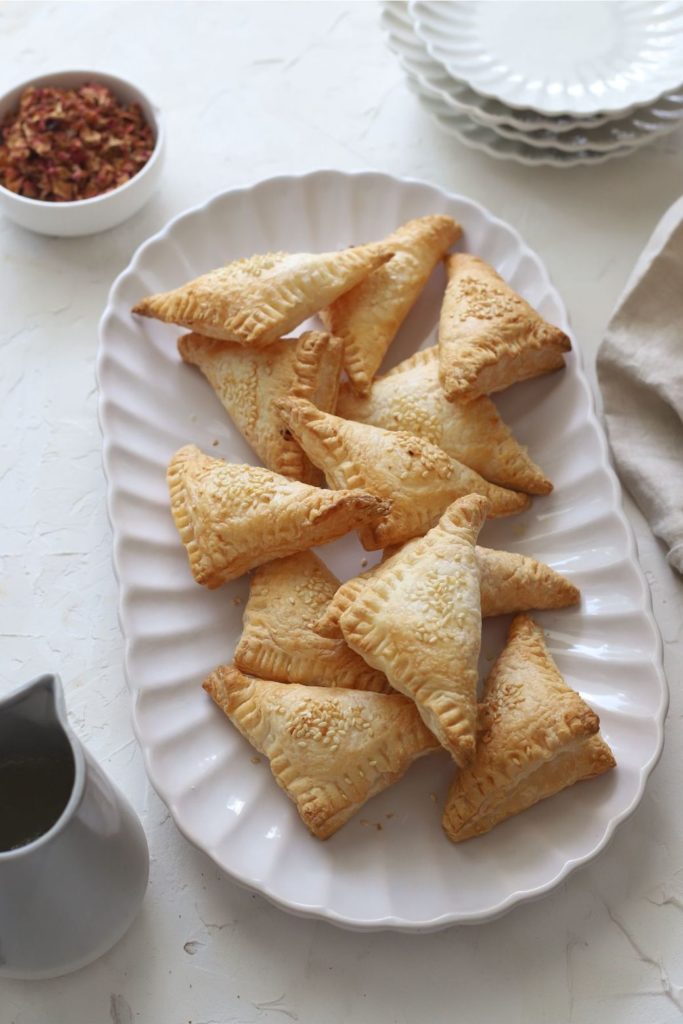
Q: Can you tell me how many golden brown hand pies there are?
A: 12